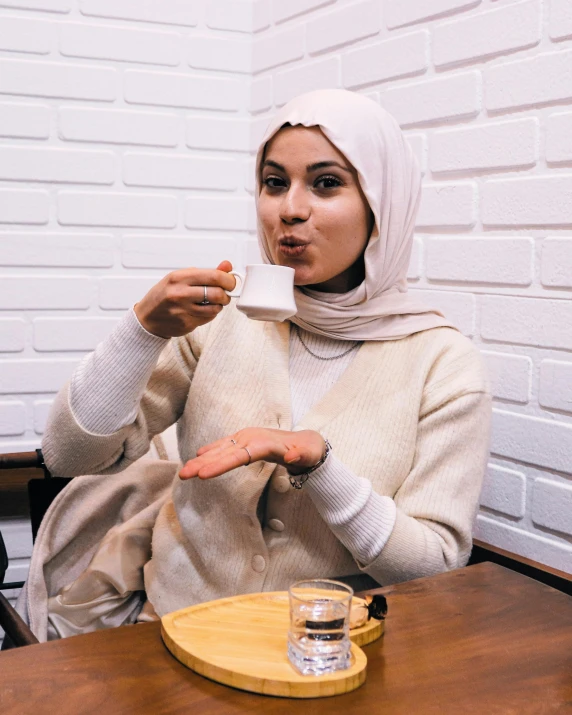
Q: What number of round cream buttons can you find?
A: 3